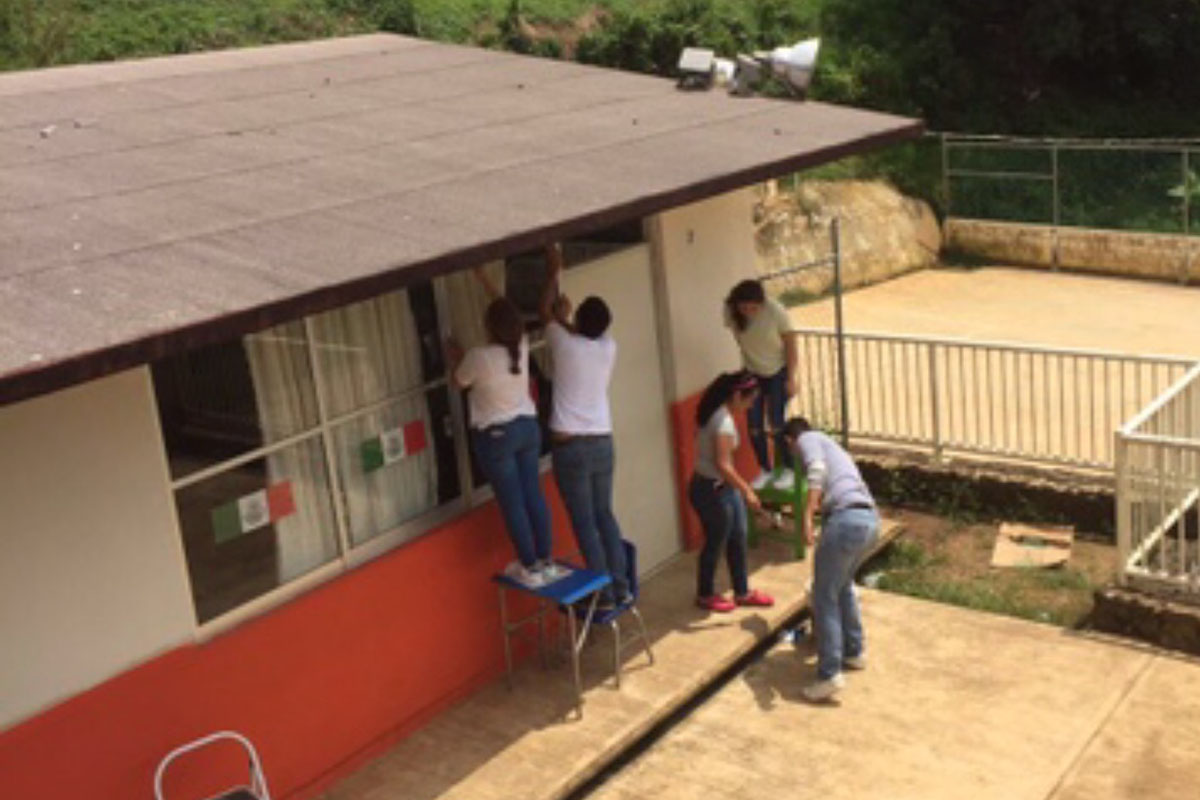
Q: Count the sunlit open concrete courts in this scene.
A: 1